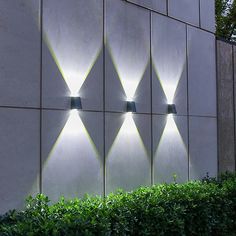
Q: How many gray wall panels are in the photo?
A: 13